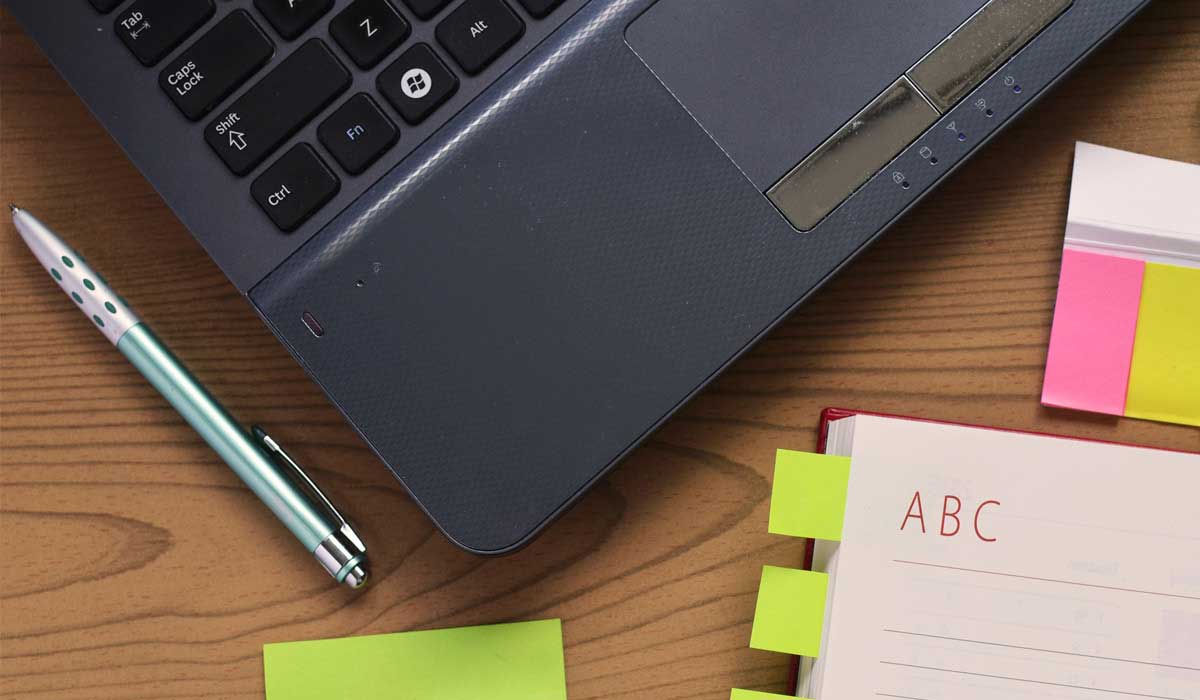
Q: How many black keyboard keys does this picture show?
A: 12